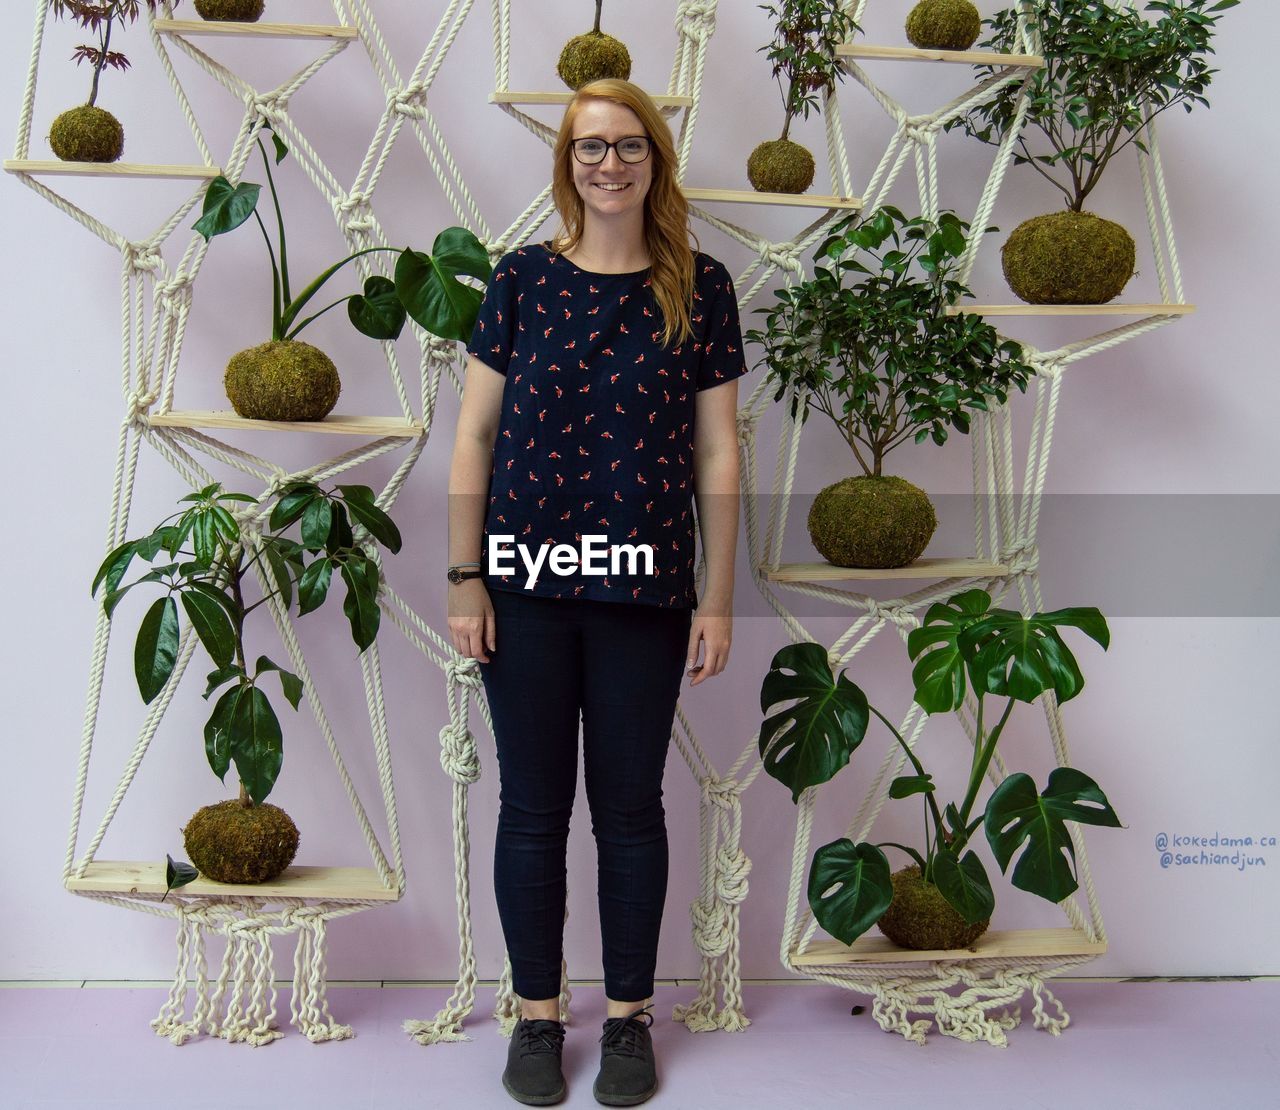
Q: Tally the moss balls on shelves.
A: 10